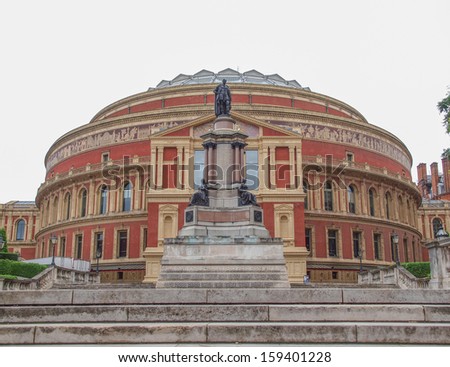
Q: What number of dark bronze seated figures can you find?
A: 2